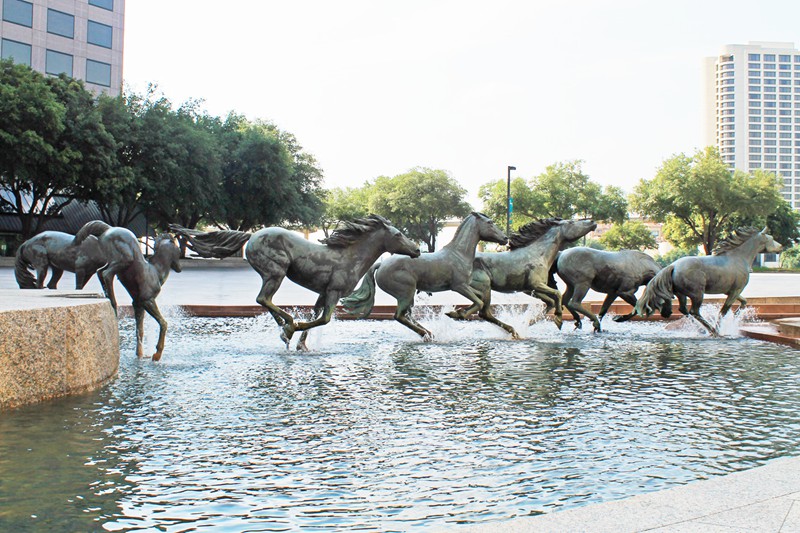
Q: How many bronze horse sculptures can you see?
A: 7